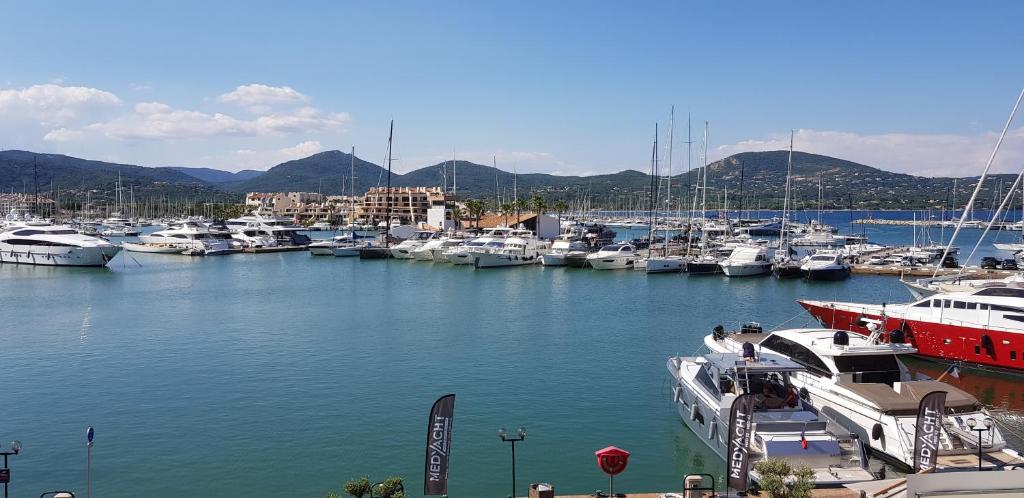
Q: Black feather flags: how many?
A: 3